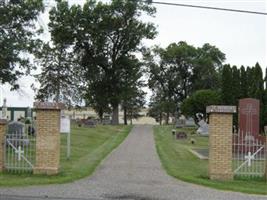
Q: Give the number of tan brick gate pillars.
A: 2